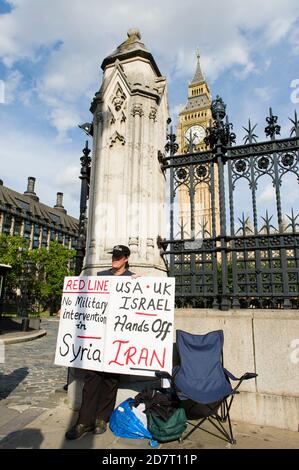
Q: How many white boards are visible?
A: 2